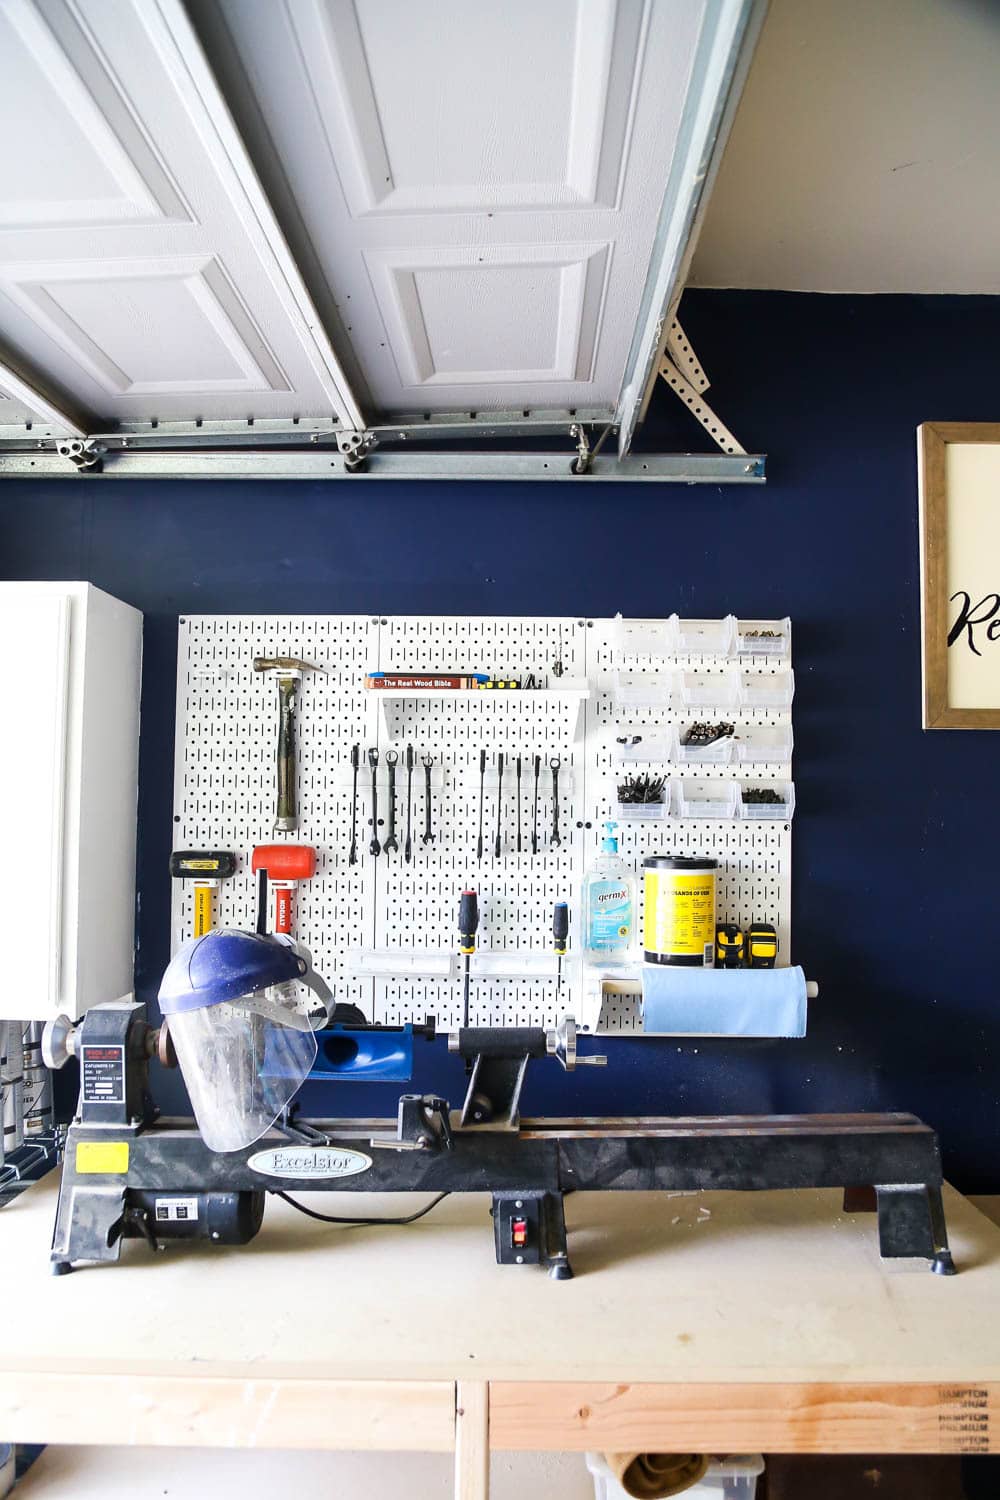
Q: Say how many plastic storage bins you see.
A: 12